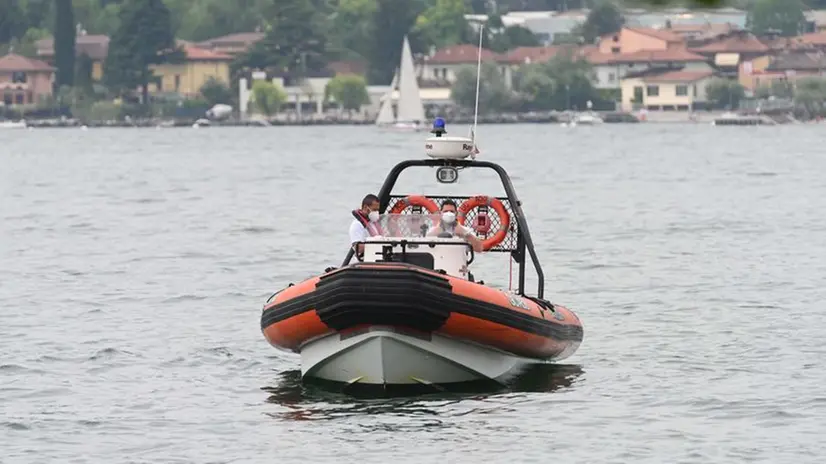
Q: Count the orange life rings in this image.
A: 2